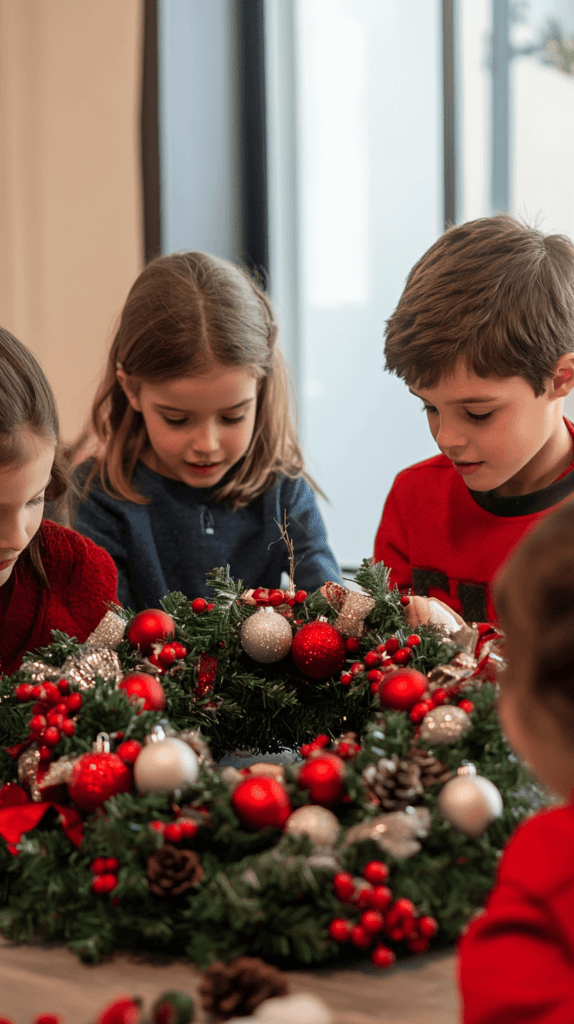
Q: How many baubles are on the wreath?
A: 12